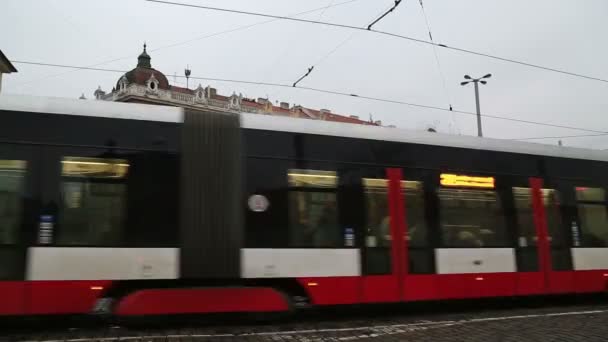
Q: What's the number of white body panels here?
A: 4